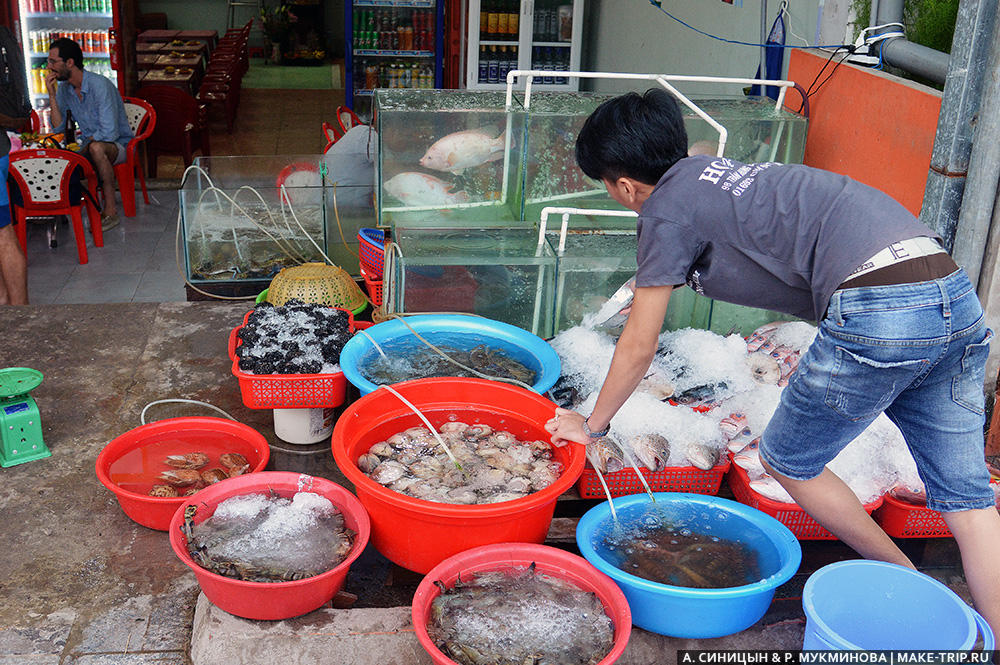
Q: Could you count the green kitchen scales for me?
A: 1